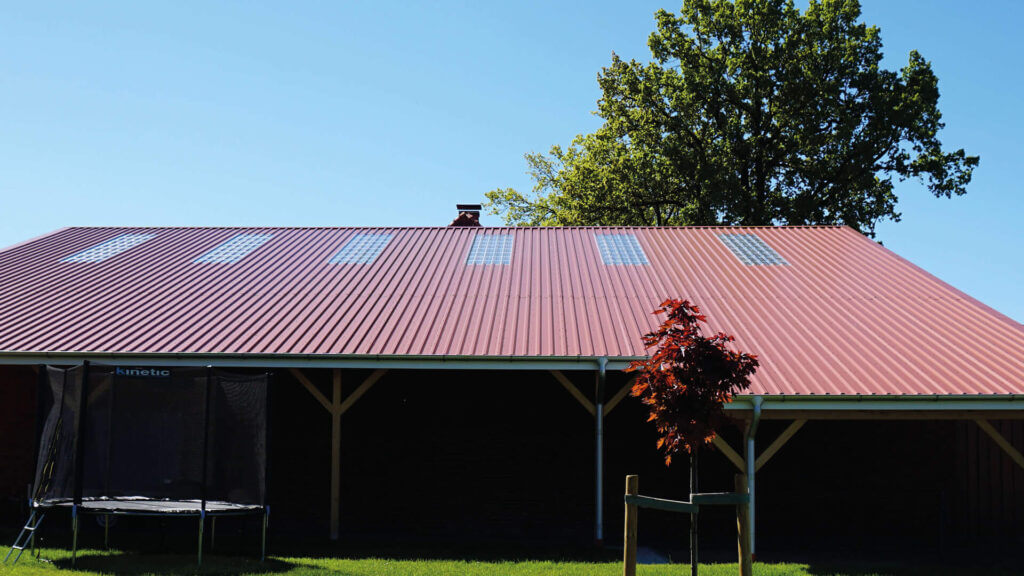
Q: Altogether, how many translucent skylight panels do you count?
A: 6